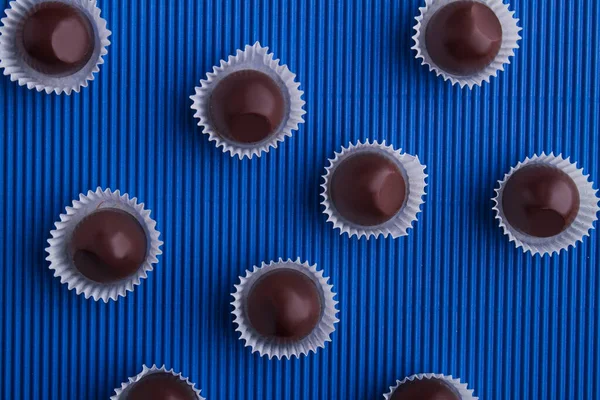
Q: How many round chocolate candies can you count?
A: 9